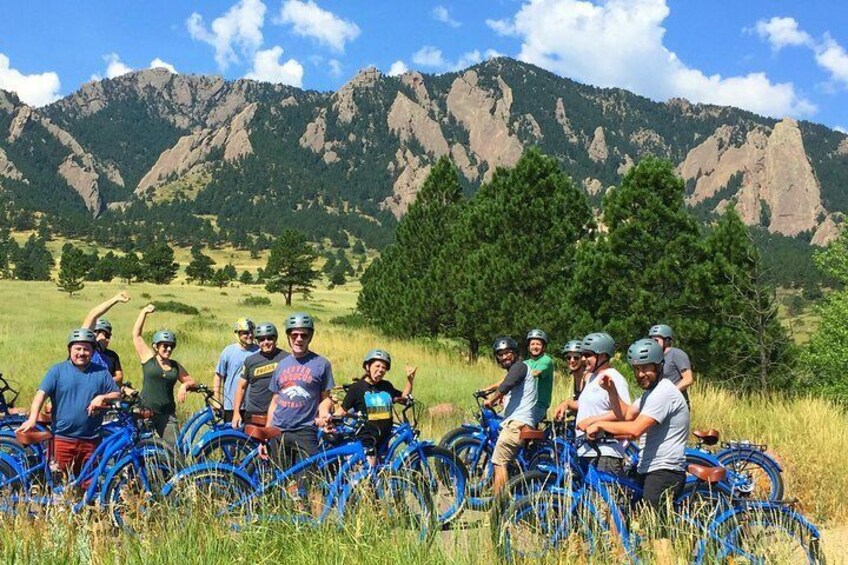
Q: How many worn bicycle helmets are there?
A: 13